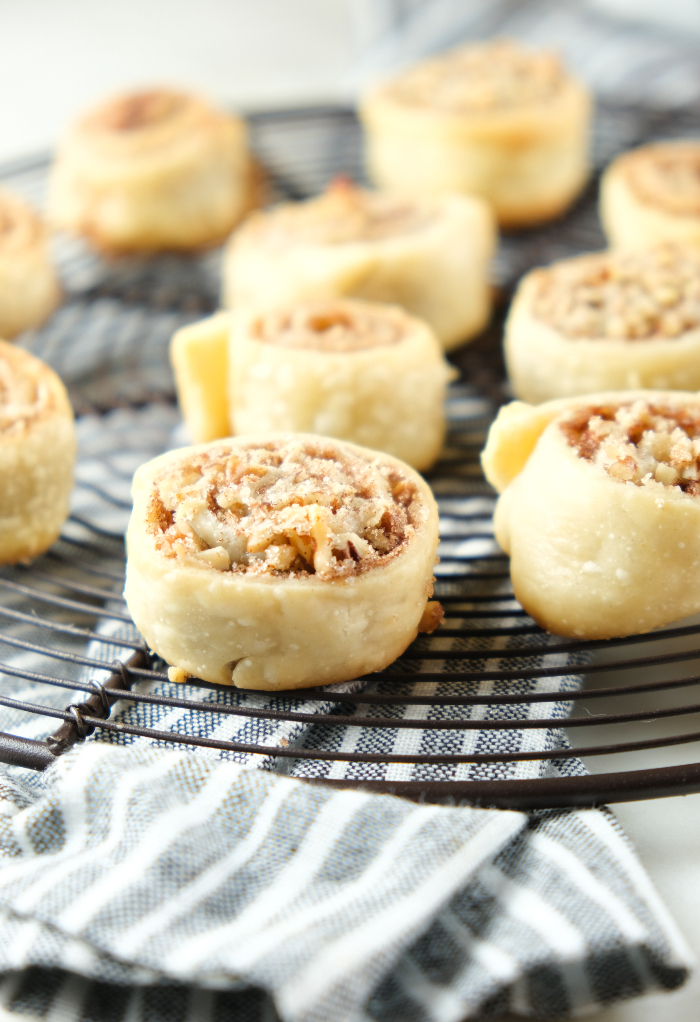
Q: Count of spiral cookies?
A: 10